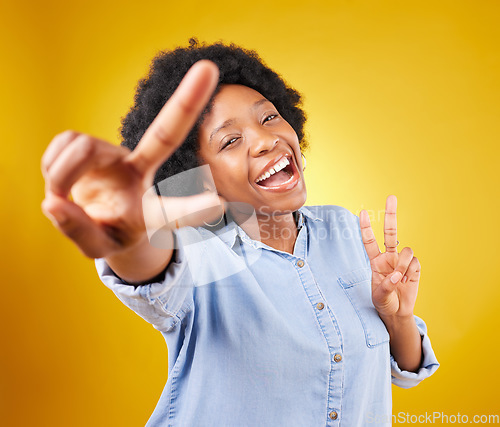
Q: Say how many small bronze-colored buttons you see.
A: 4